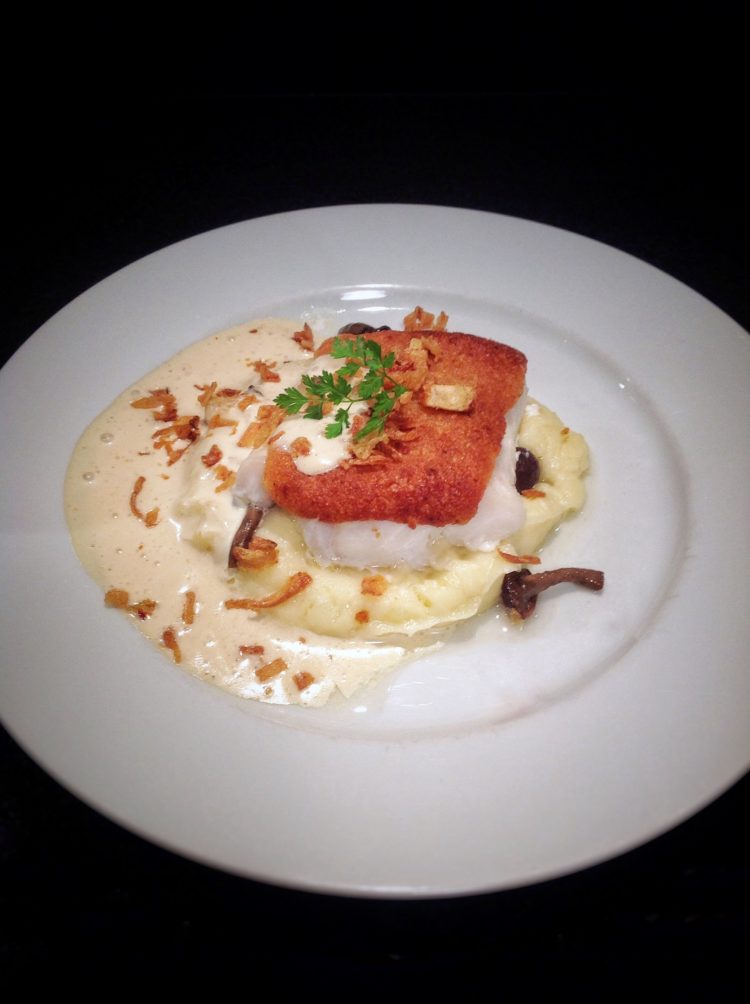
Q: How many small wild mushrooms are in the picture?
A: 4